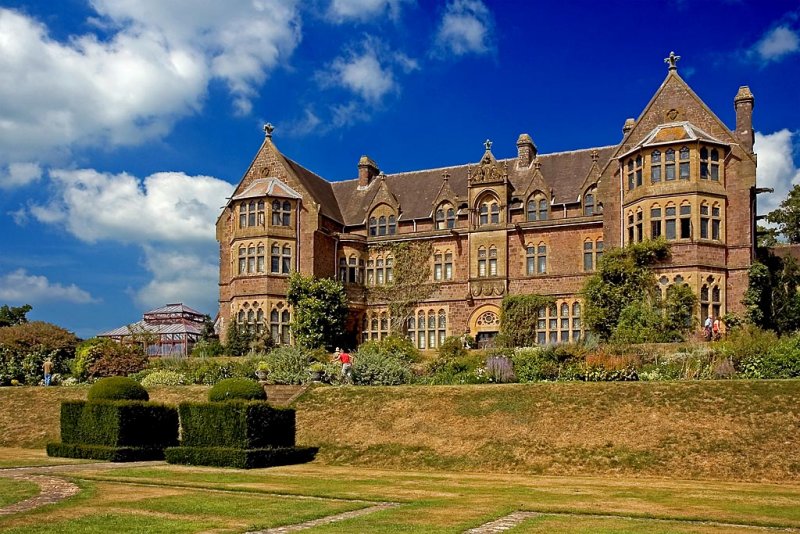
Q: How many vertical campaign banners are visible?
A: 0